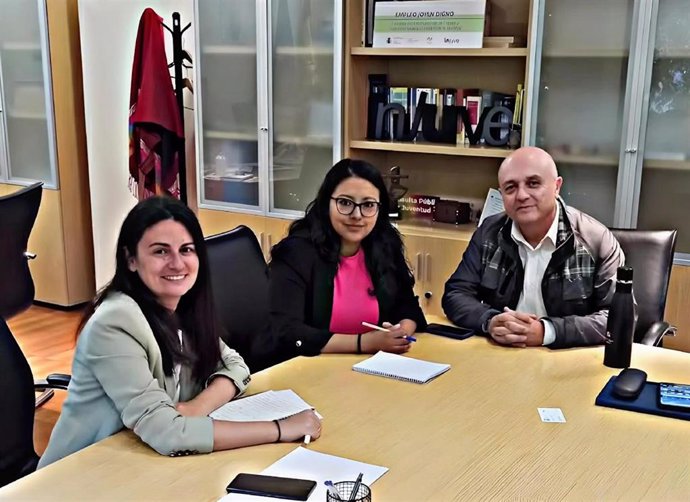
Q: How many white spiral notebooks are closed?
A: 1